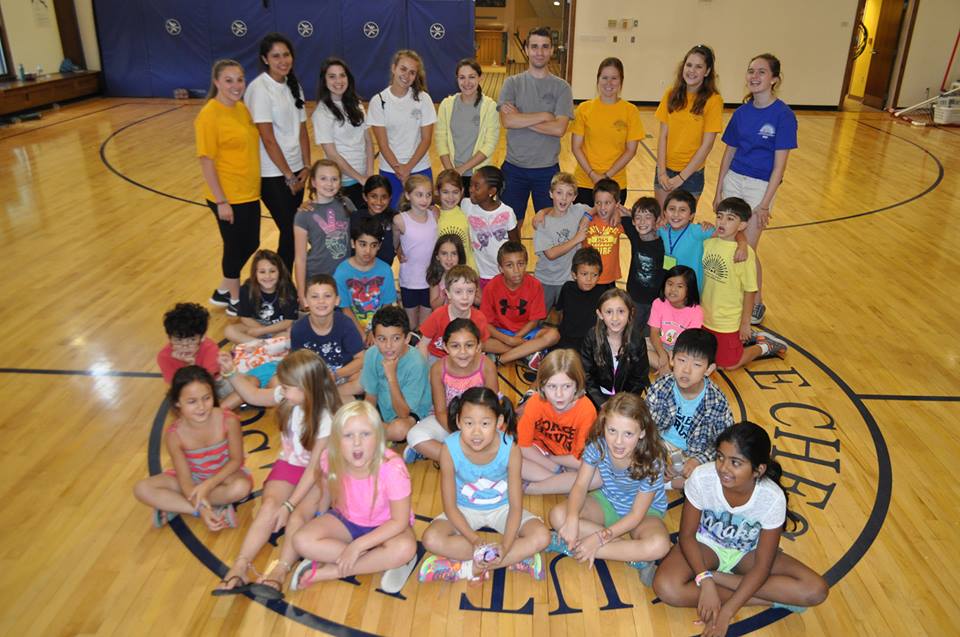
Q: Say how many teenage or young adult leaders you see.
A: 9